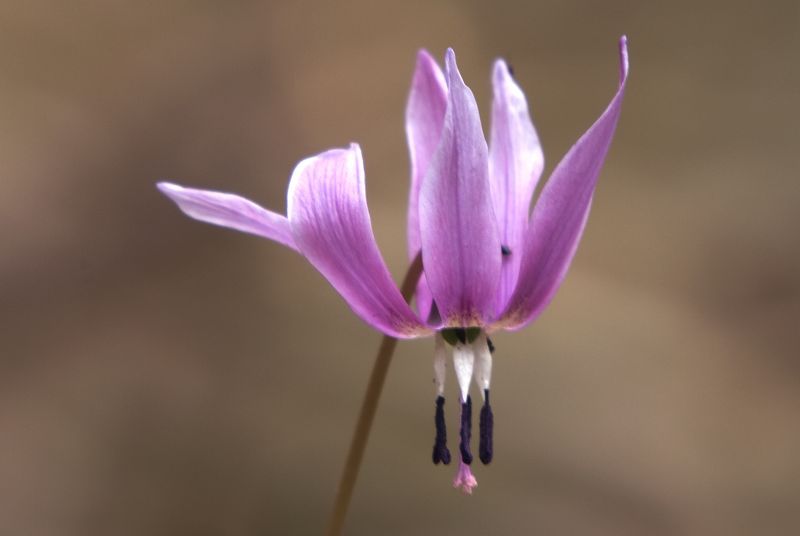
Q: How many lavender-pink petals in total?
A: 6